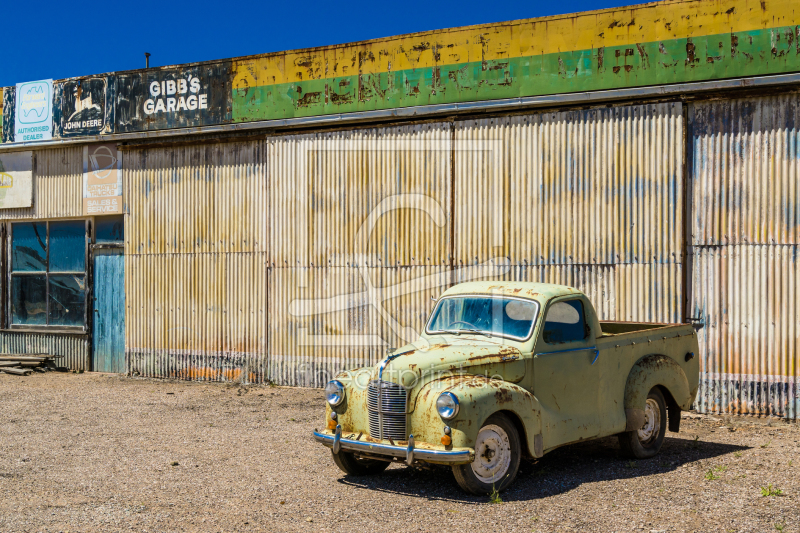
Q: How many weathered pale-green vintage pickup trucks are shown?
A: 1